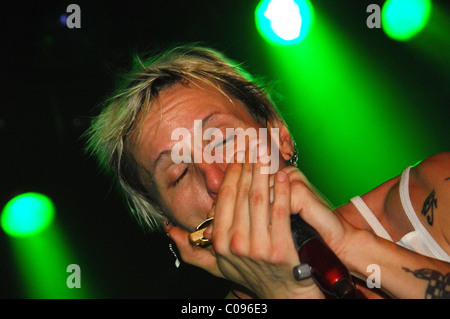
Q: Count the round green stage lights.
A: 3